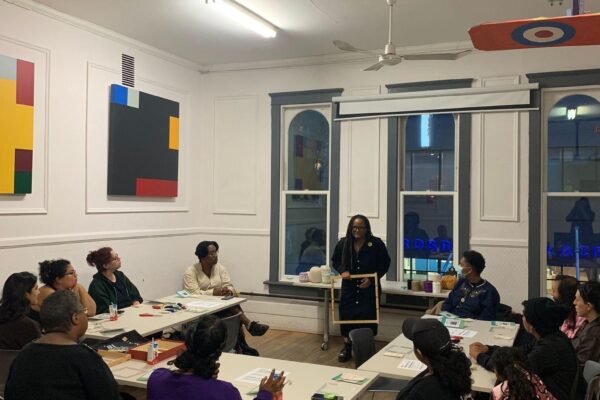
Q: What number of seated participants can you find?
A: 12